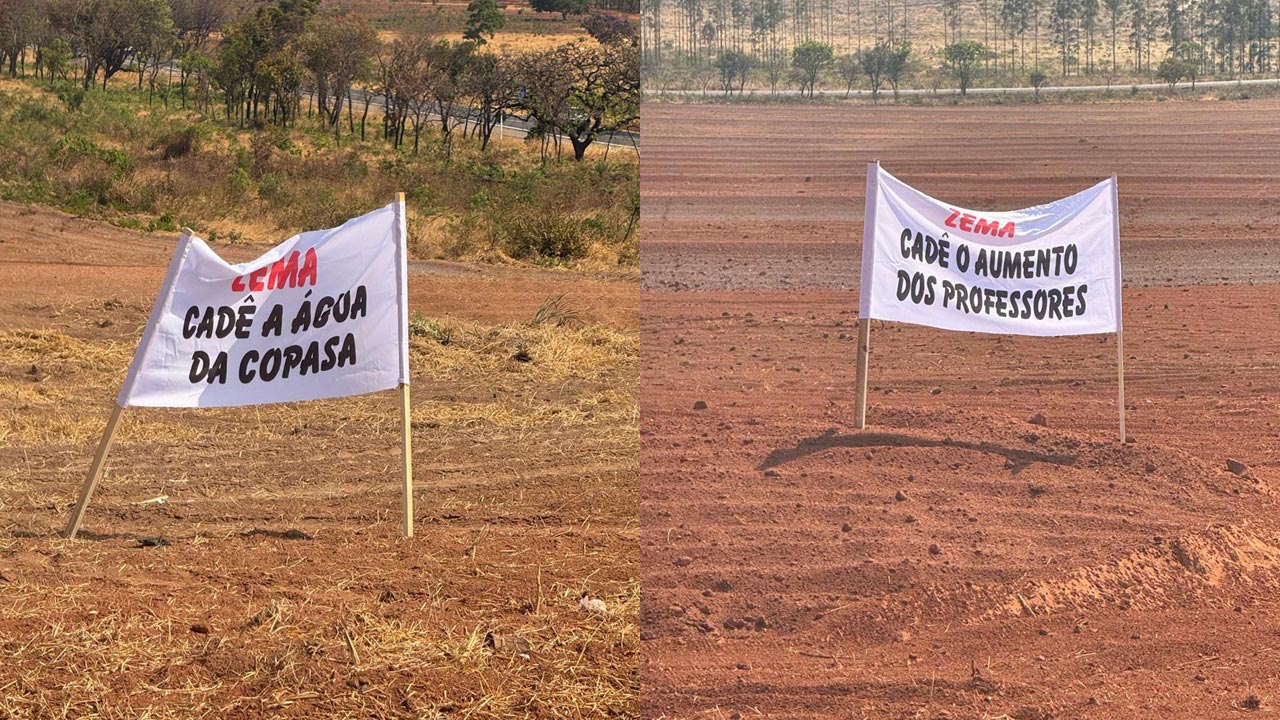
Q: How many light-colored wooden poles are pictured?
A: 4